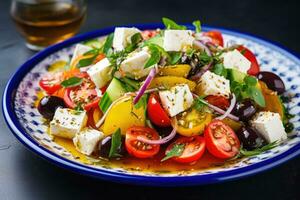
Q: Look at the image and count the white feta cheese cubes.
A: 11